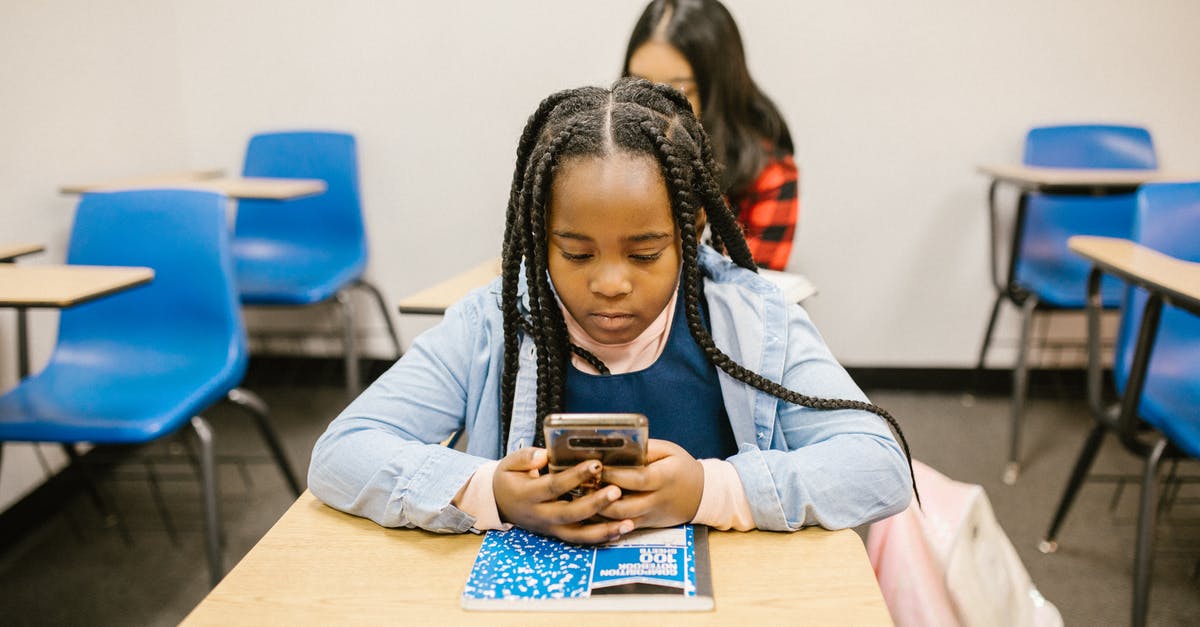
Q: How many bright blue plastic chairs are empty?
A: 4